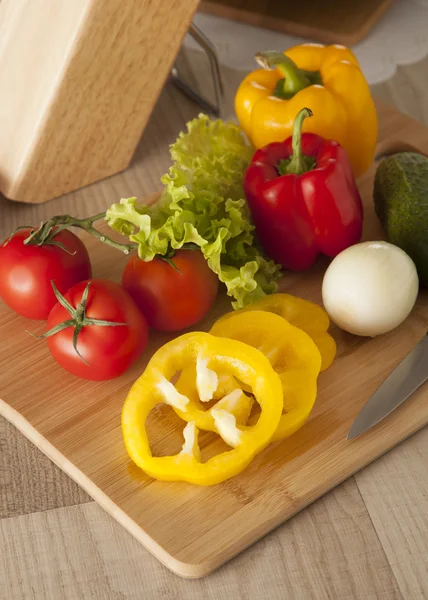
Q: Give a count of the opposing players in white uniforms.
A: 0